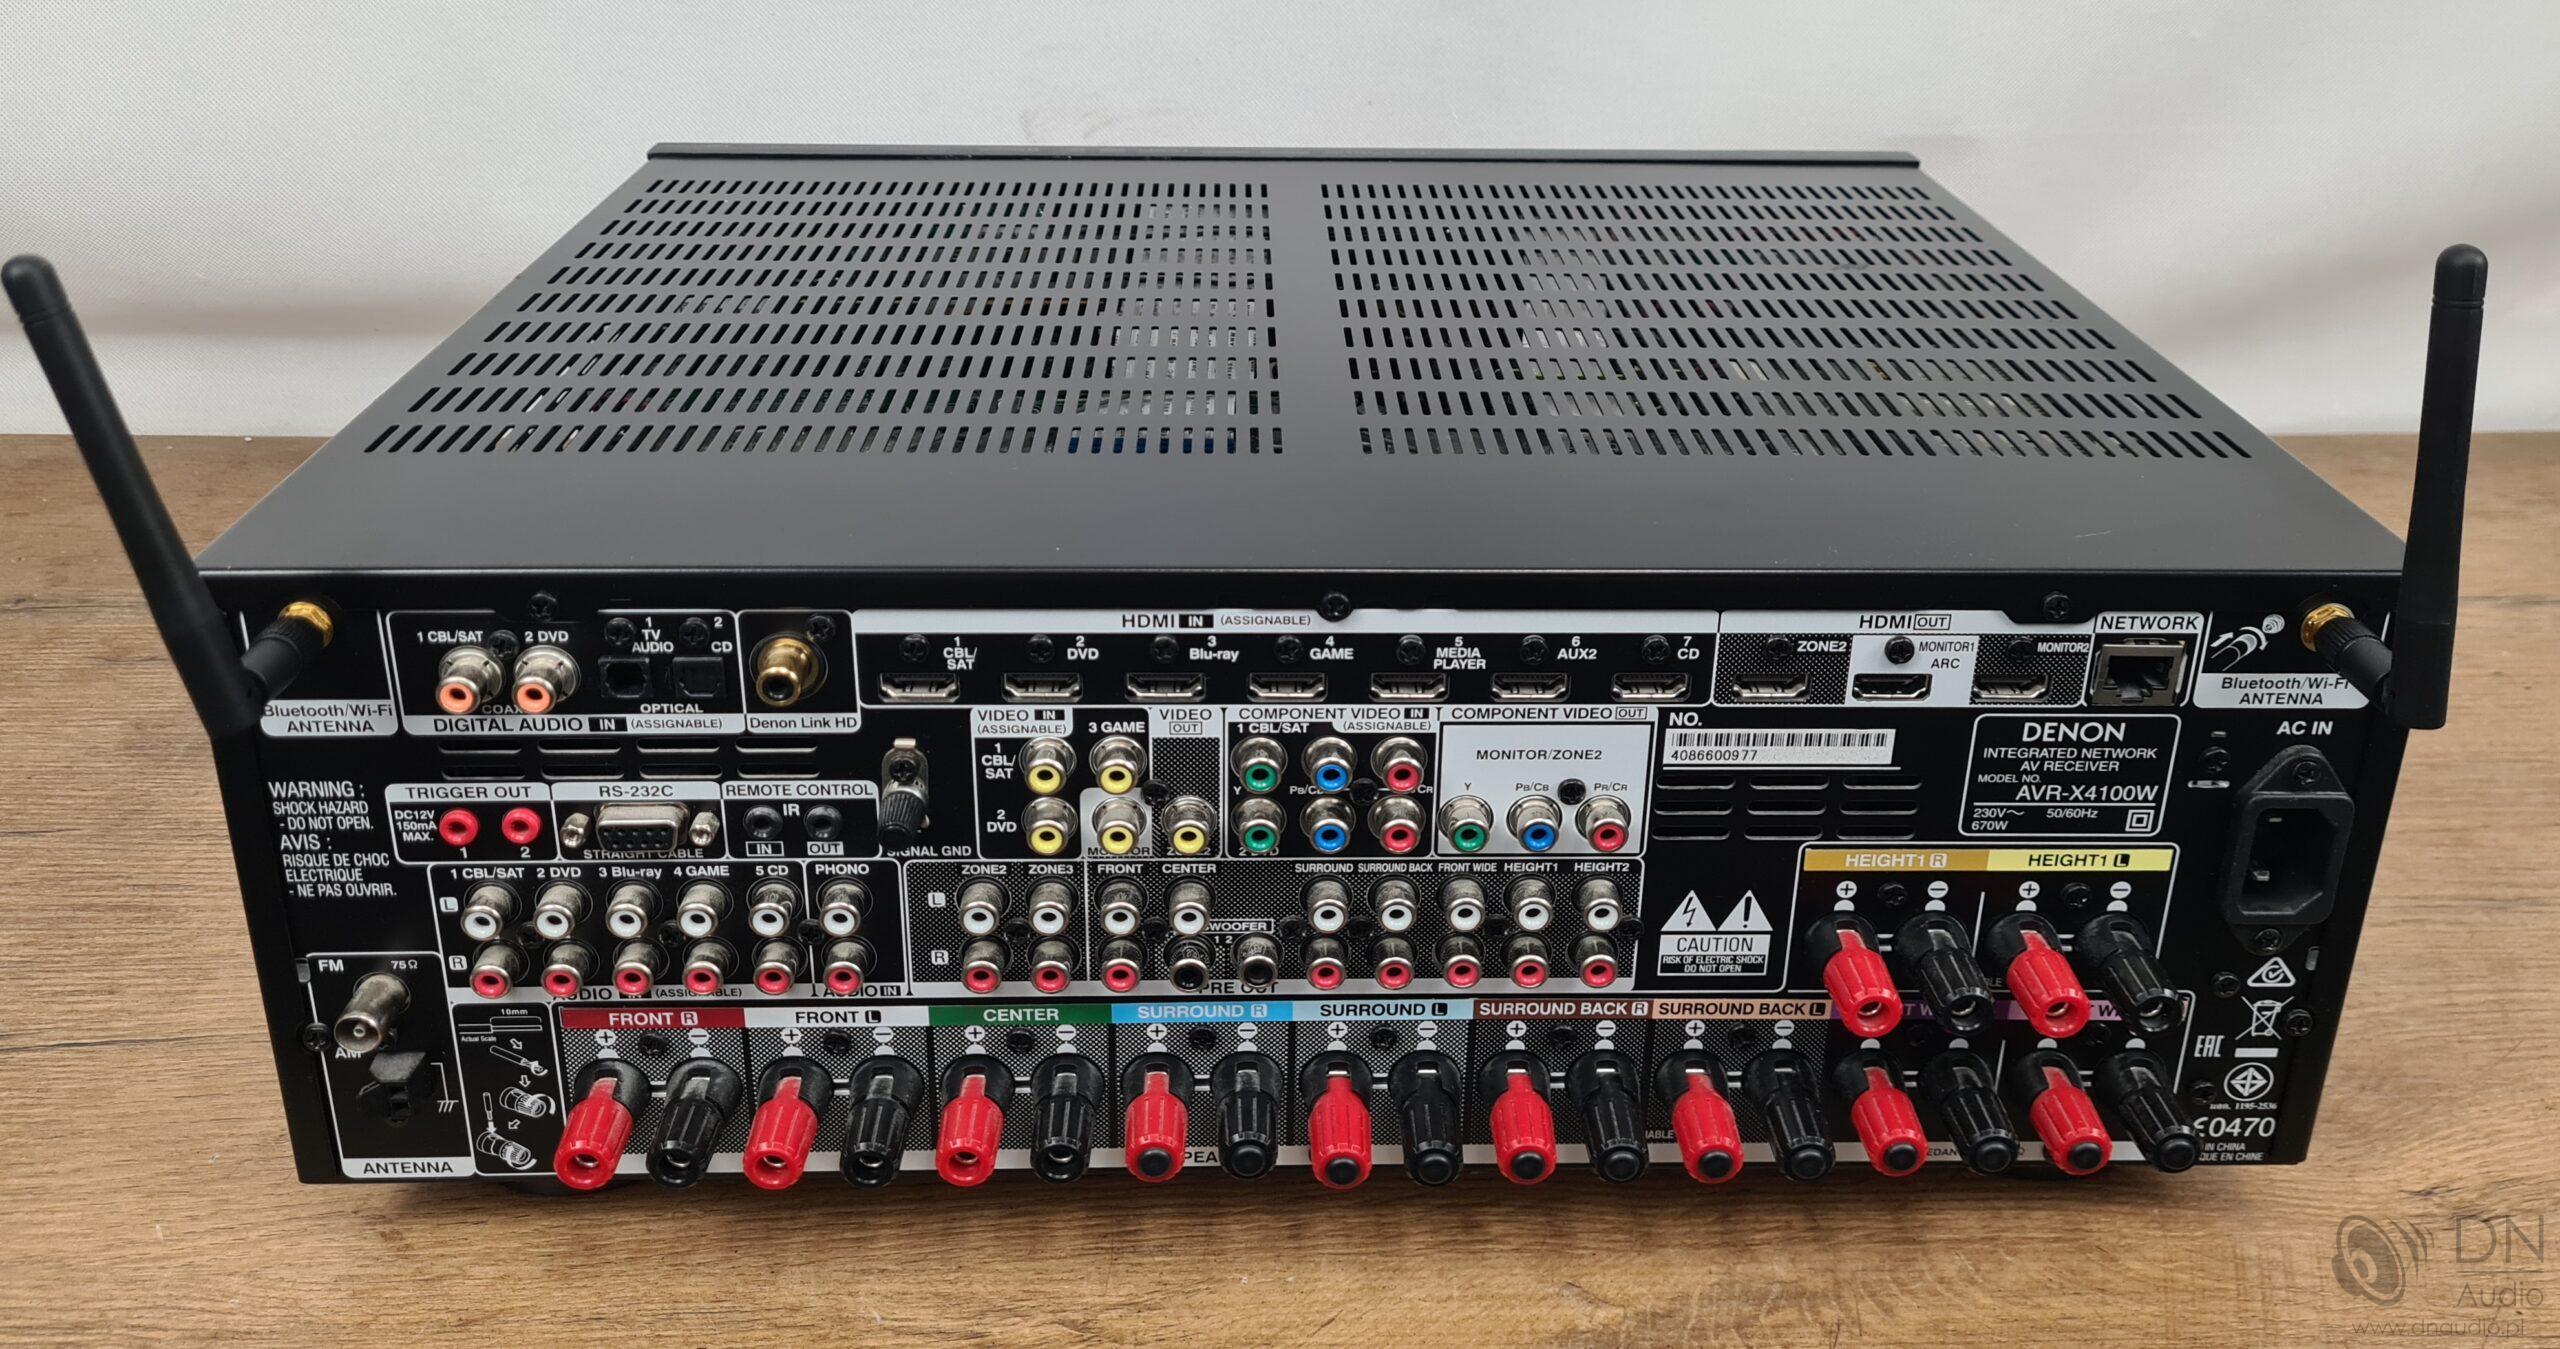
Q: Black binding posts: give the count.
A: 11